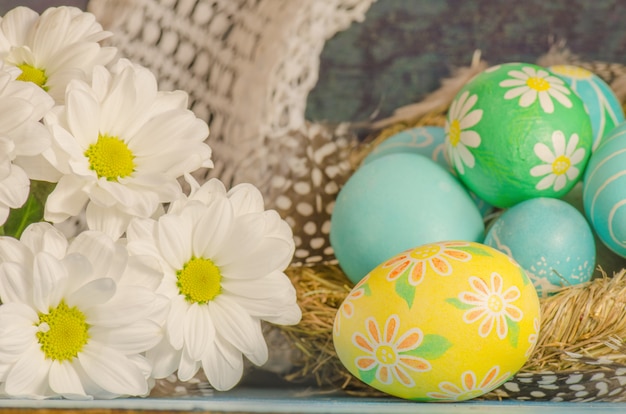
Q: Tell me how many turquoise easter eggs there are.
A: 5